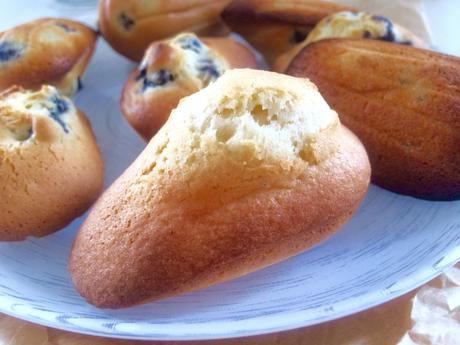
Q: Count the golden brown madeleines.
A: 8